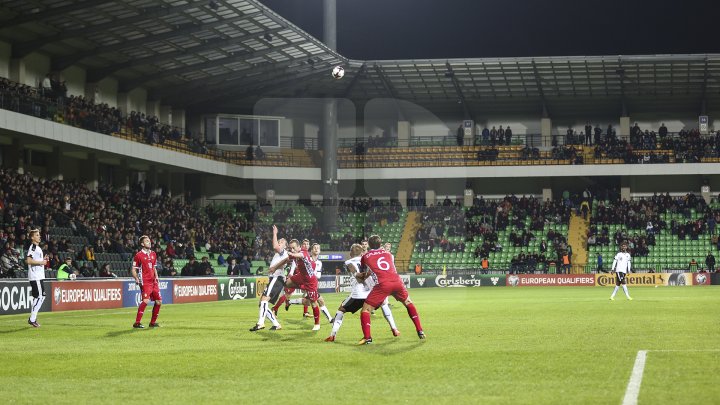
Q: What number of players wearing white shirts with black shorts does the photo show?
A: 5